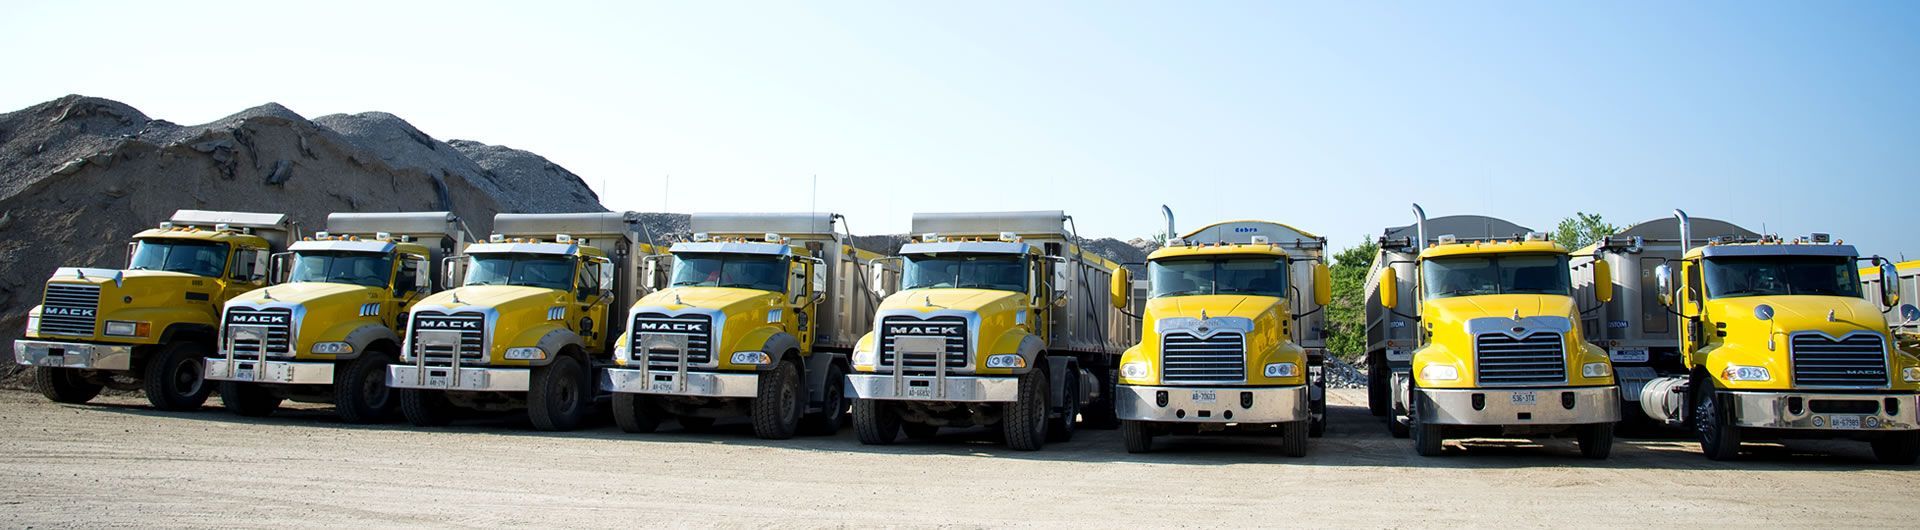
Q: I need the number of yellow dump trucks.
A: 8